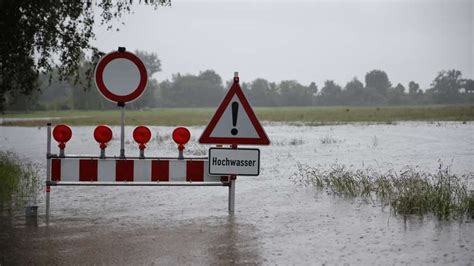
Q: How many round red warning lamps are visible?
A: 4